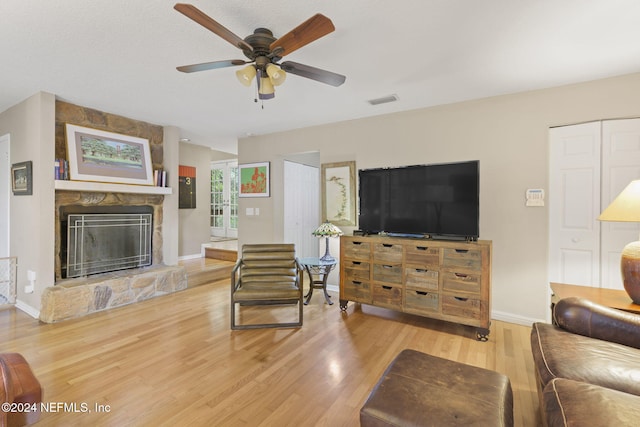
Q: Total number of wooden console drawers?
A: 12